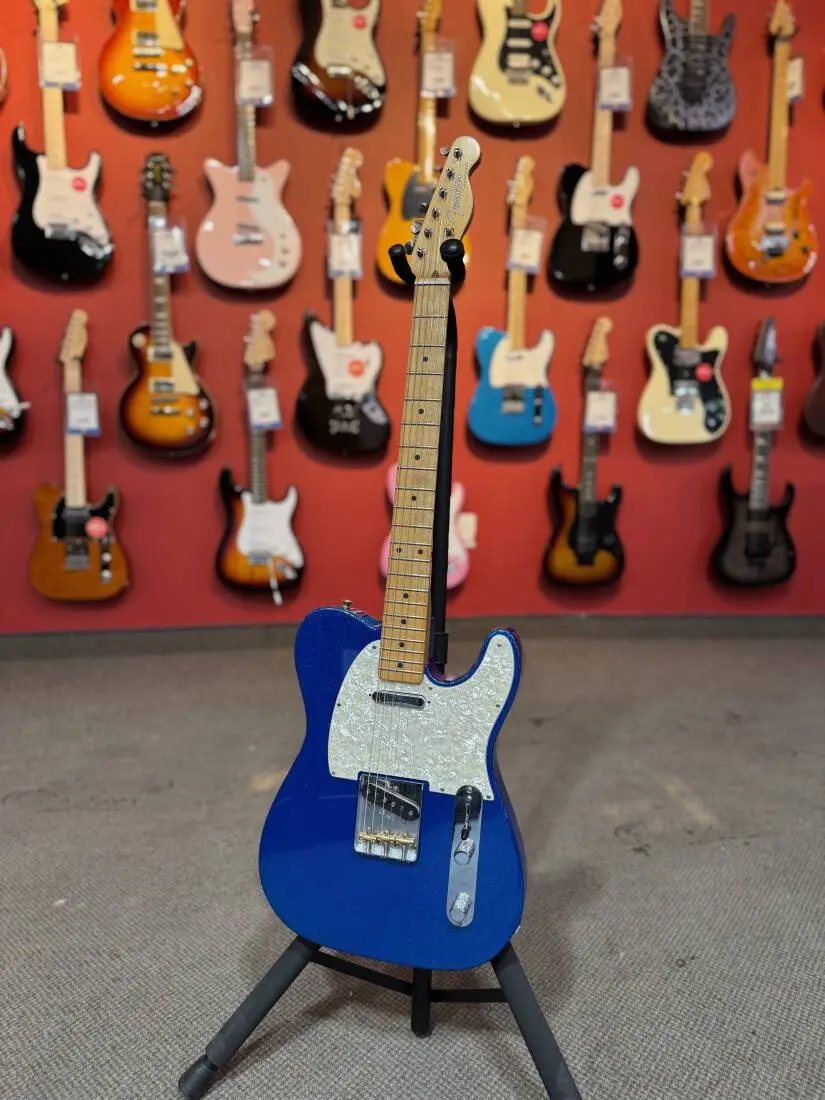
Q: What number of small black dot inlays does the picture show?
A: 10